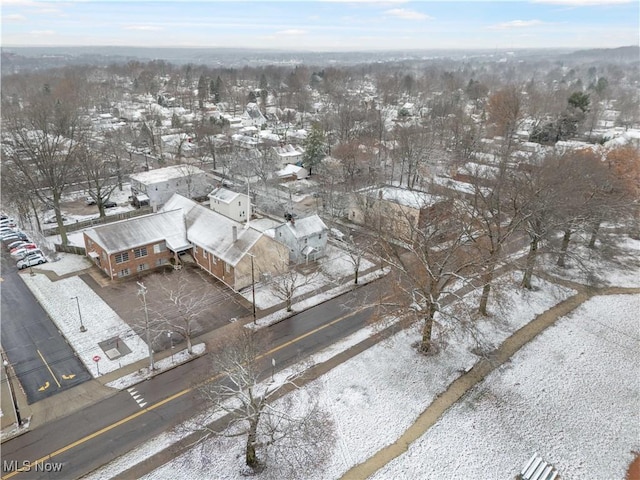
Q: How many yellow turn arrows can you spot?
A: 2